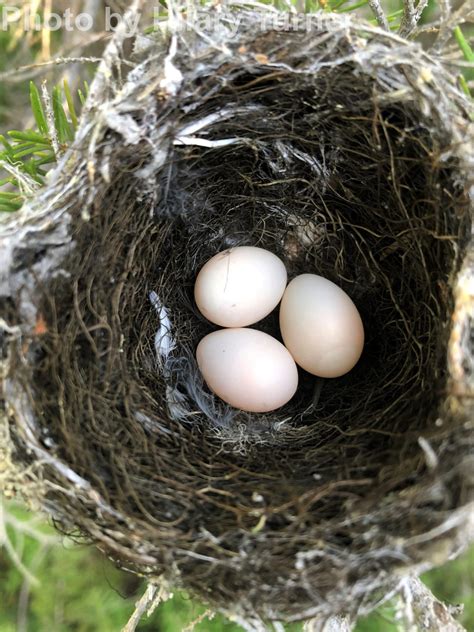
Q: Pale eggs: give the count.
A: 3